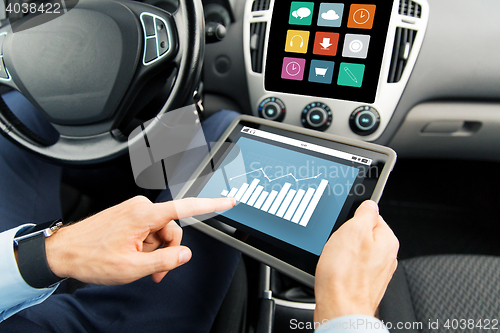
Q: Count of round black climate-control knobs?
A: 3